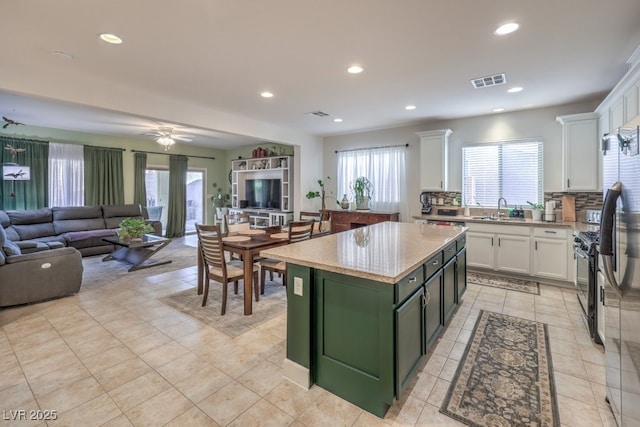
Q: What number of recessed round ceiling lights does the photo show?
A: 8